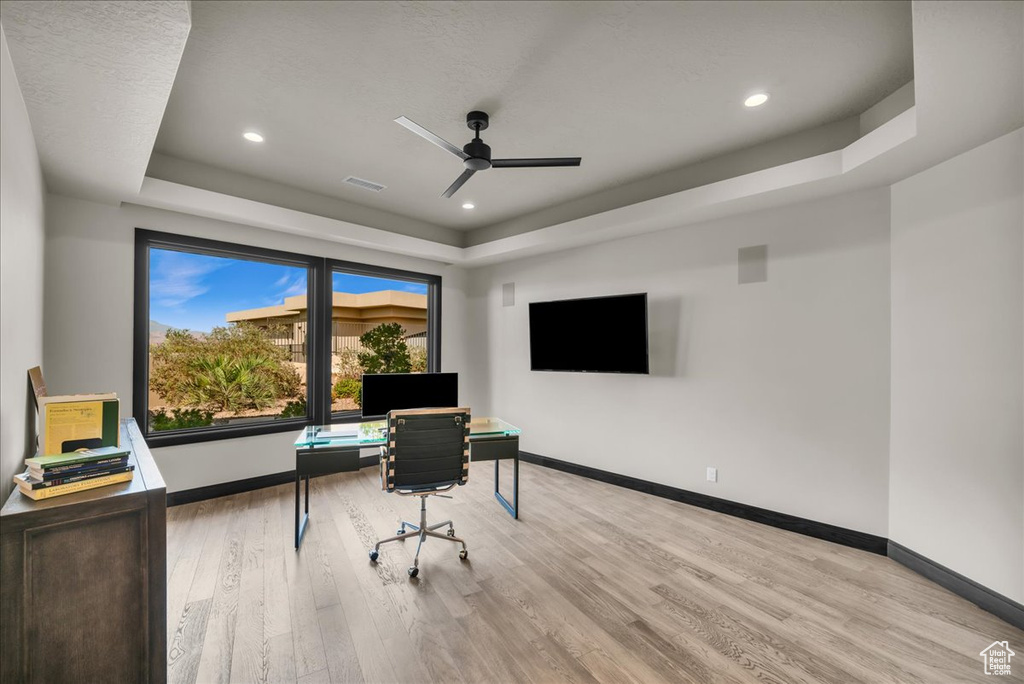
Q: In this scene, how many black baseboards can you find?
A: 3